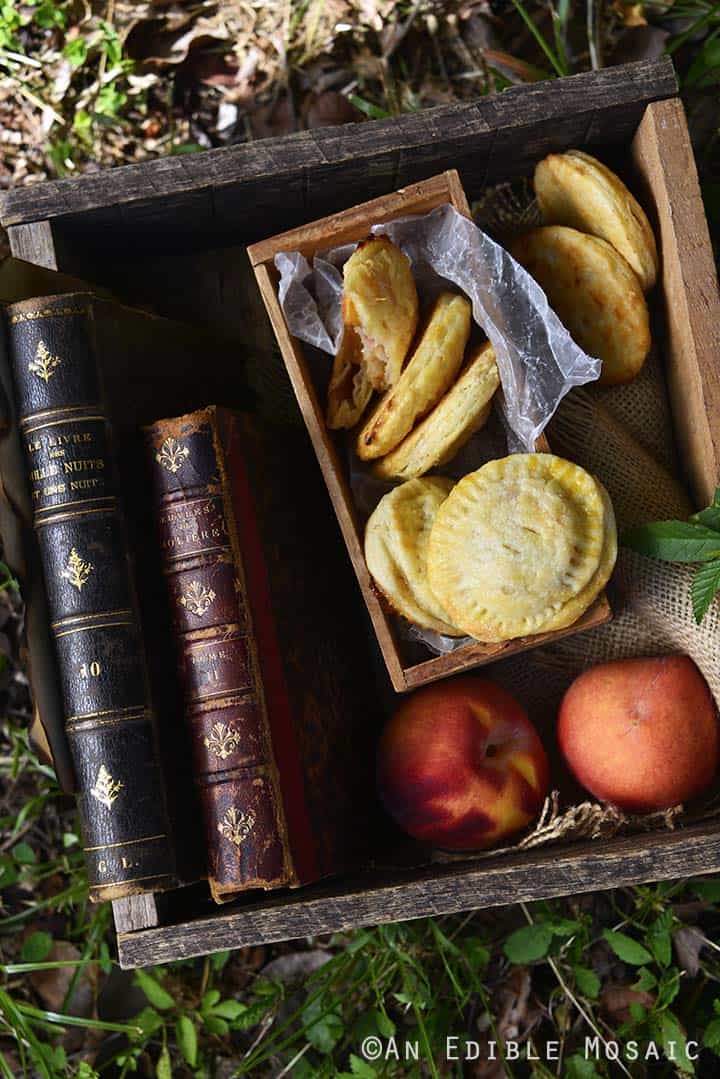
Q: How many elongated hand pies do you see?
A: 3